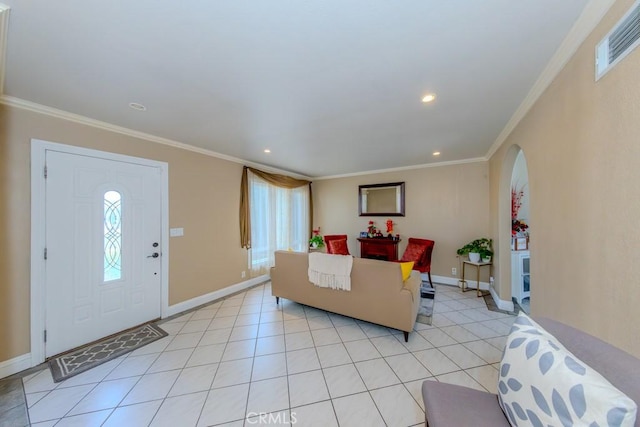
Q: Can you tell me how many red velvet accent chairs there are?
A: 2